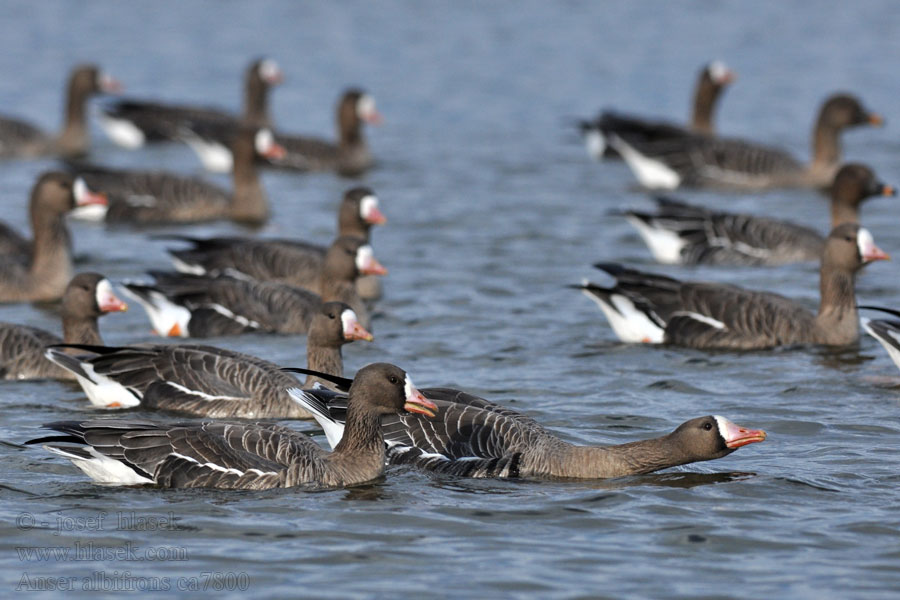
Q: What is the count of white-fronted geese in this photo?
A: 13